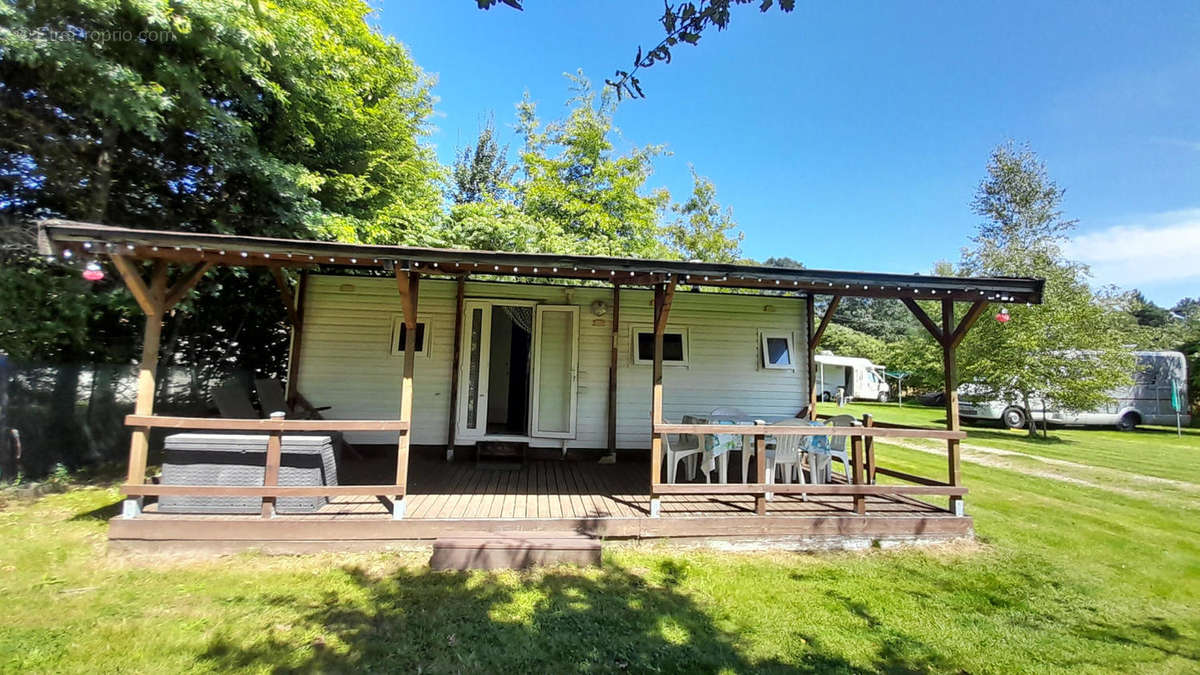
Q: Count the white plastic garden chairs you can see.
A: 4